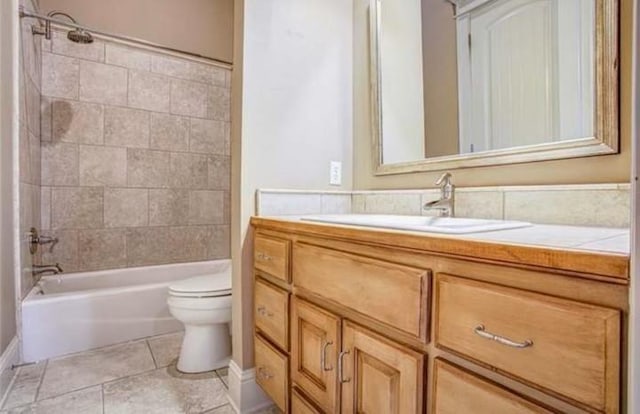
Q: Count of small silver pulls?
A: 6